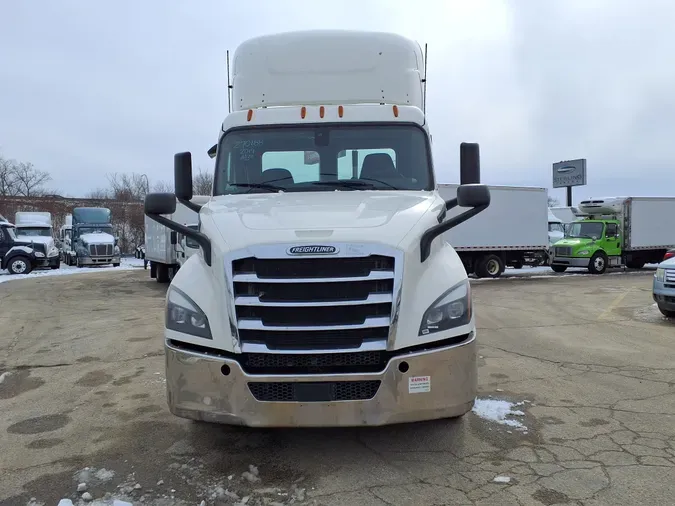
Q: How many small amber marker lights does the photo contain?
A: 5